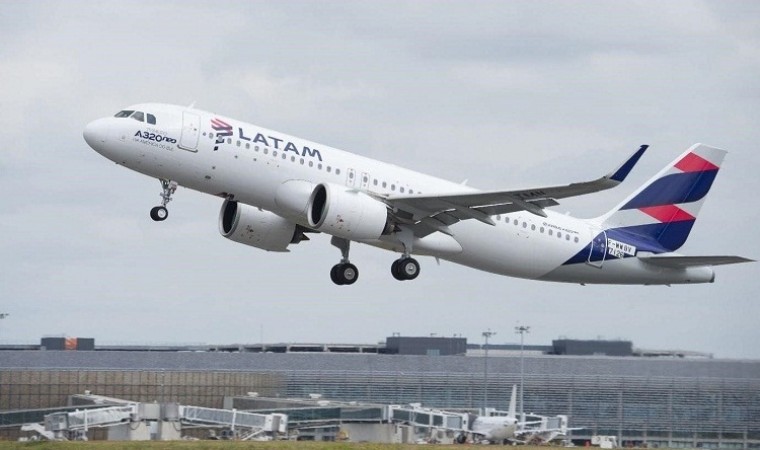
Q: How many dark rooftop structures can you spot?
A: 3